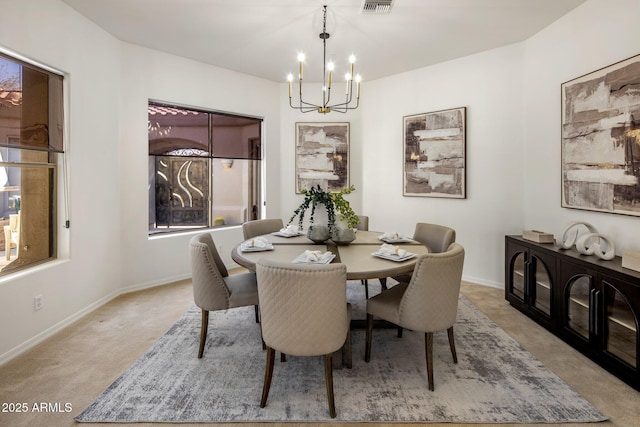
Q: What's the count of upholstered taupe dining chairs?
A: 6